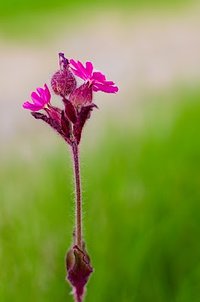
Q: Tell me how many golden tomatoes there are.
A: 0